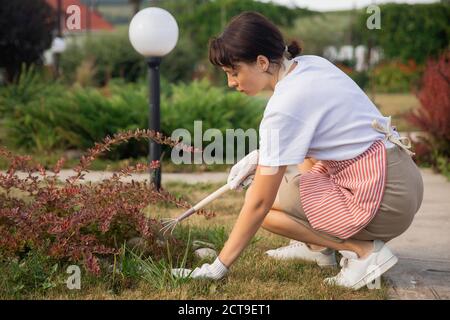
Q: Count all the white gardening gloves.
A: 2